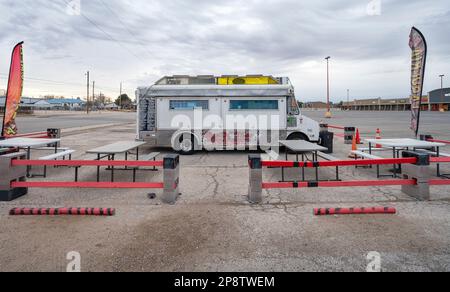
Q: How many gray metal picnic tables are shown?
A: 4